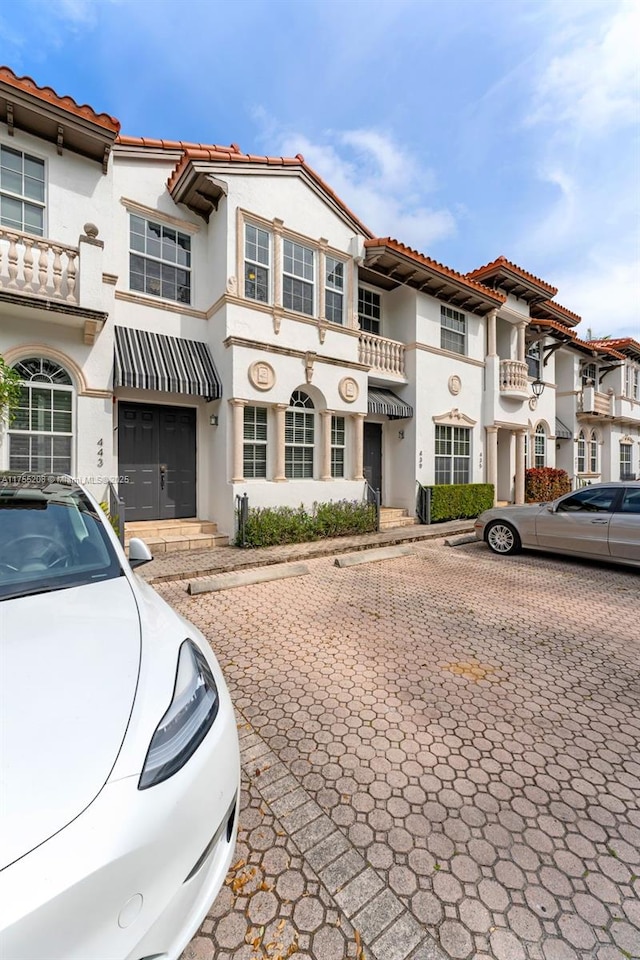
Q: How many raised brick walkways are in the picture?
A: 1